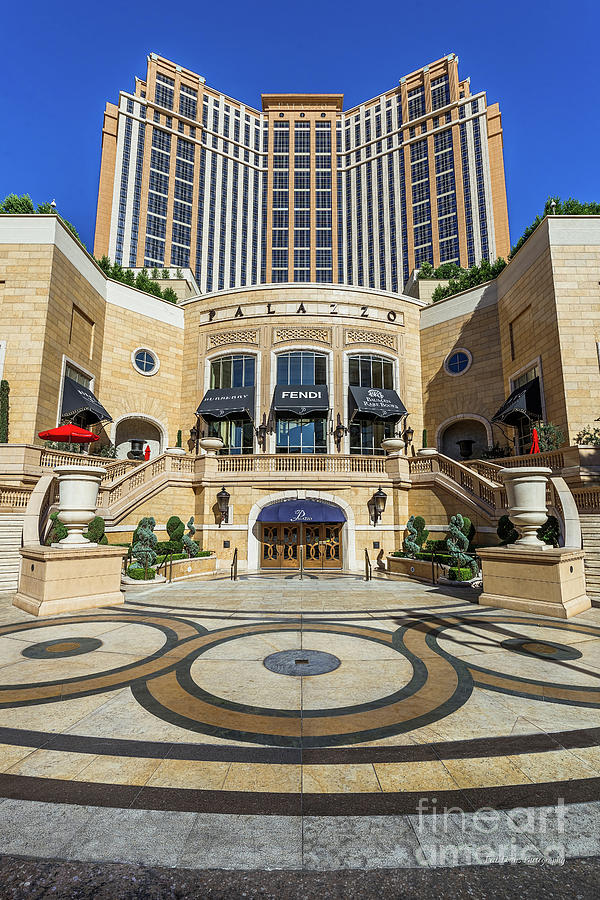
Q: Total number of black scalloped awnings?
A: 5